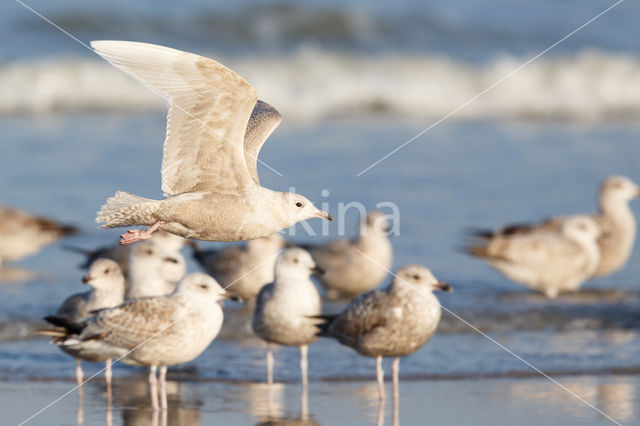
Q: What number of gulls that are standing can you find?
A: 11